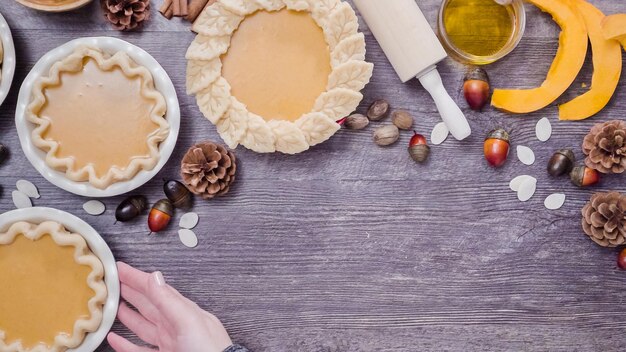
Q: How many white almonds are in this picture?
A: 11